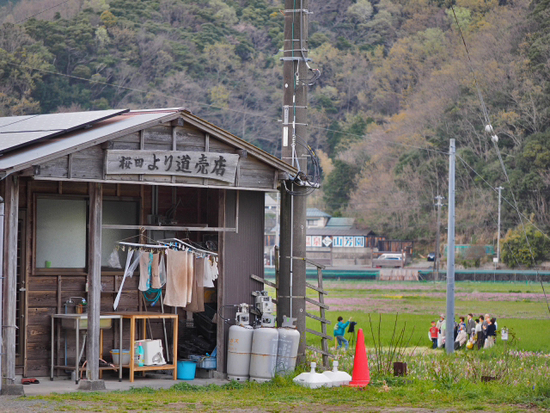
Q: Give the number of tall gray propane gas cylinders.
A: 3